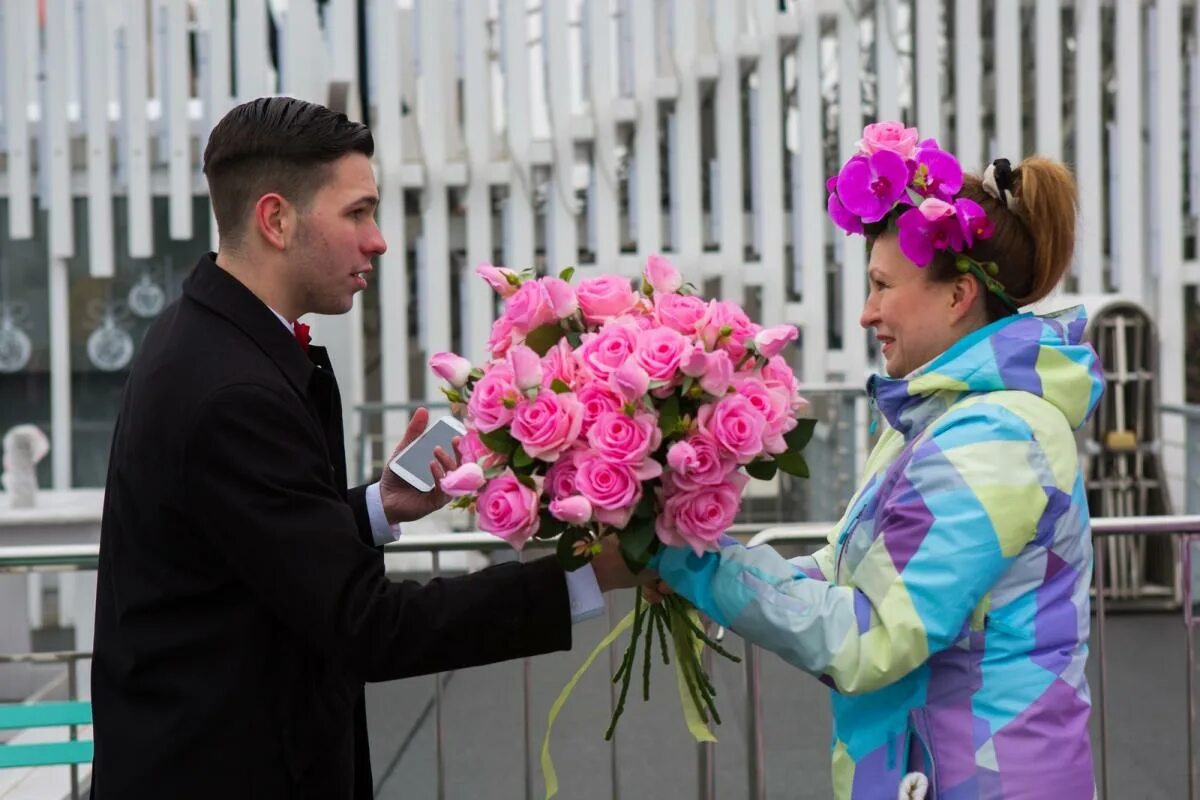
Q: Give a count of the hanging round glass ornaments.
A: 3